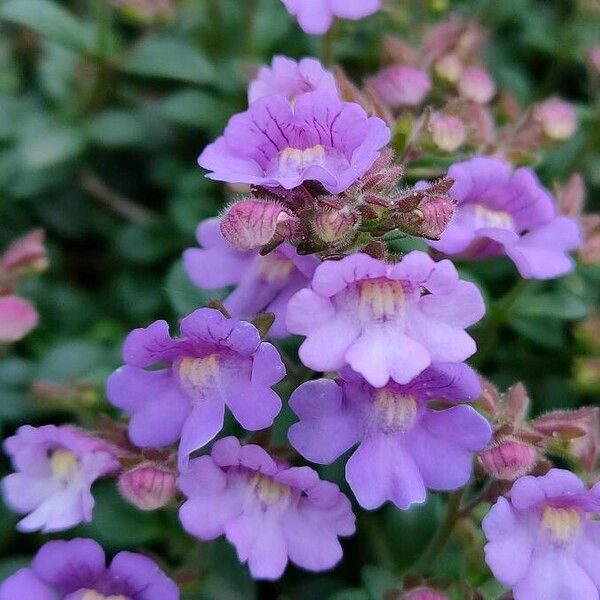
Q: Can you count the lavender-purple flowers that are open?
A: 12